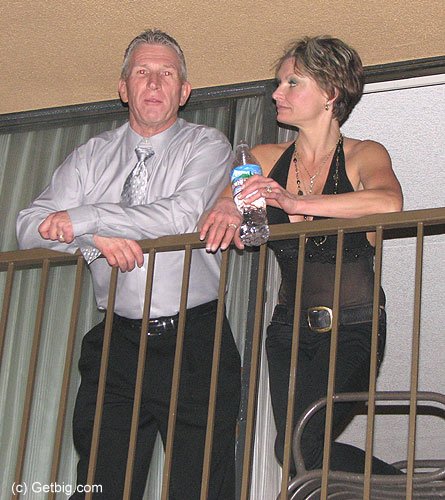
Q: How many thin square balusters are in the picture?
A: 12